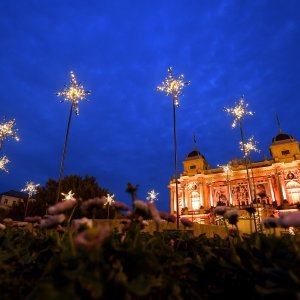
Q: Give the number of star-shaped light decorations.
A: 11